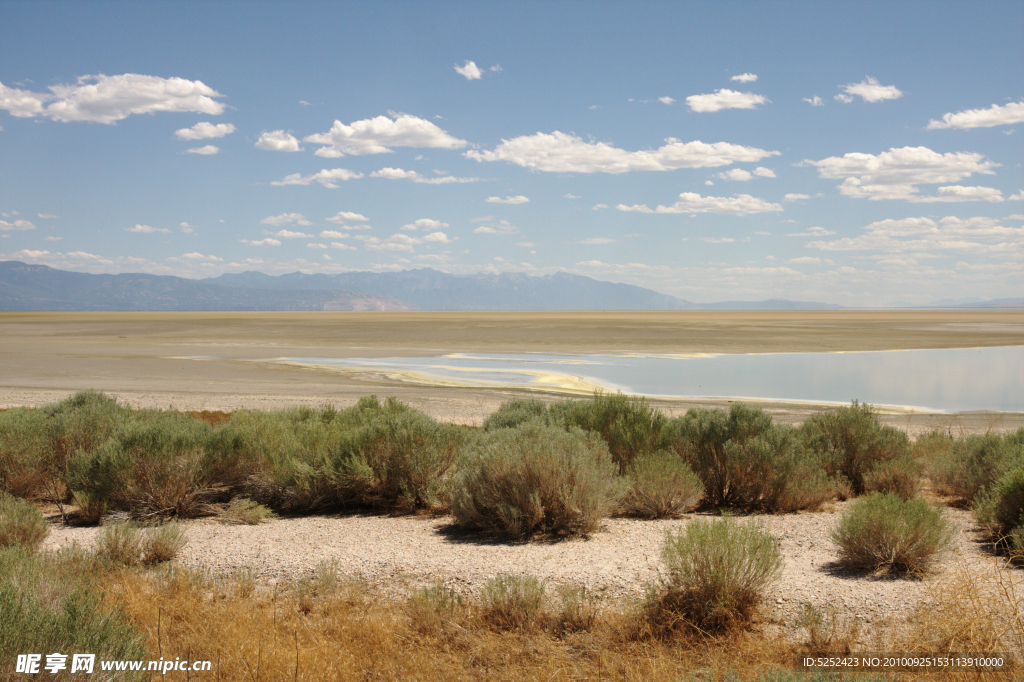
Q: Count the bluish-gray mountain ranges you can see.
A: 1